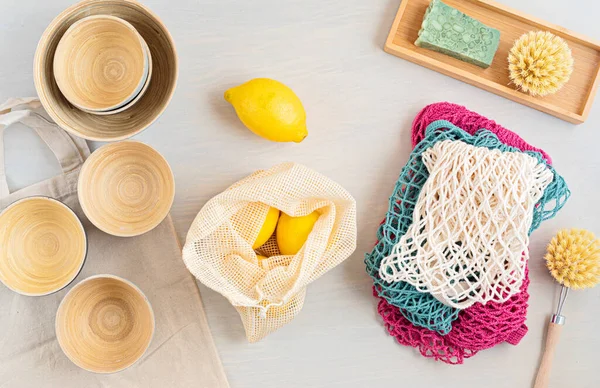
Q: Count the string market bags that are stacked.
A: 3